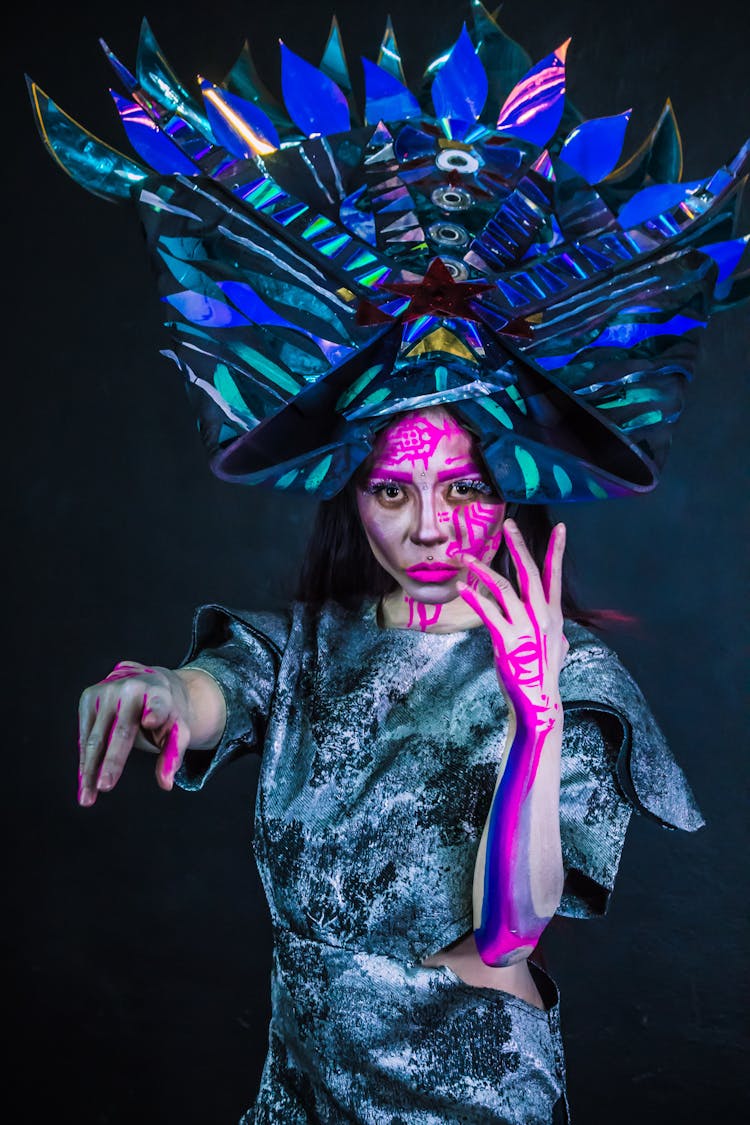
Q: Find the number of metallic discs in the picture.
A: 4